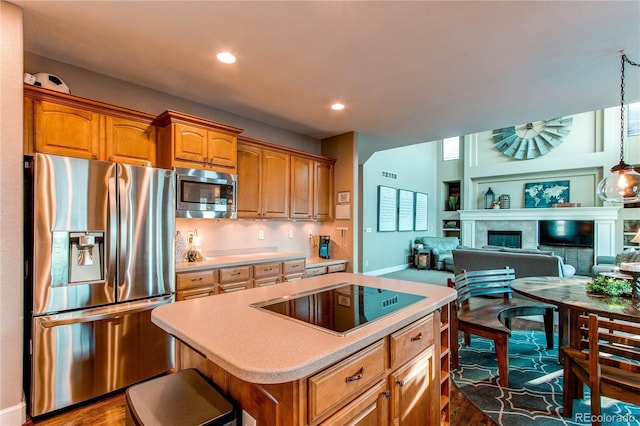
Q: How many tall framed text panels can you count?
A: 3